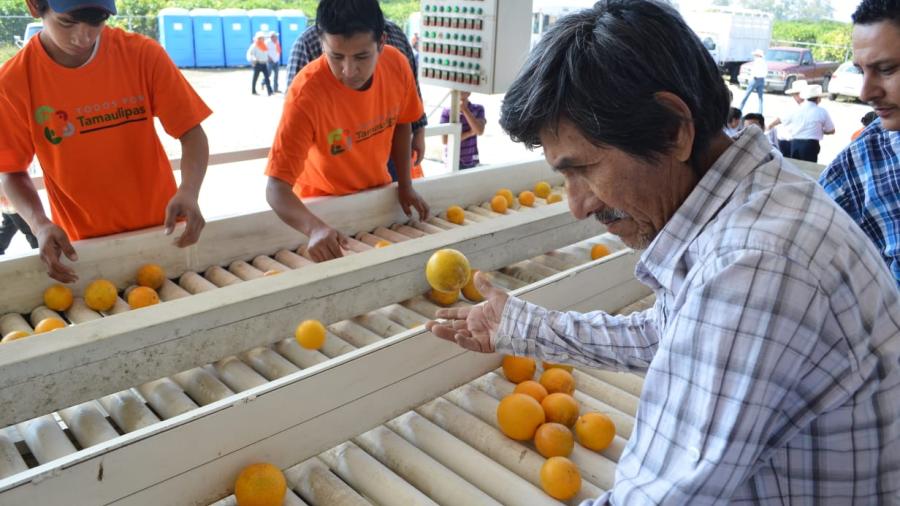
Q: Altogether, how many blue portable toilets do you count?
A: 5